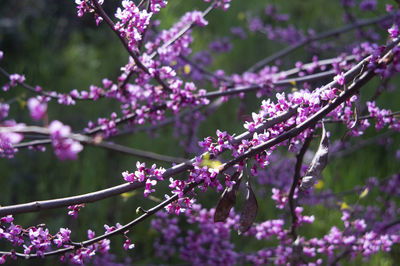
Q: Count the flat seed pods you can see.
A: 3